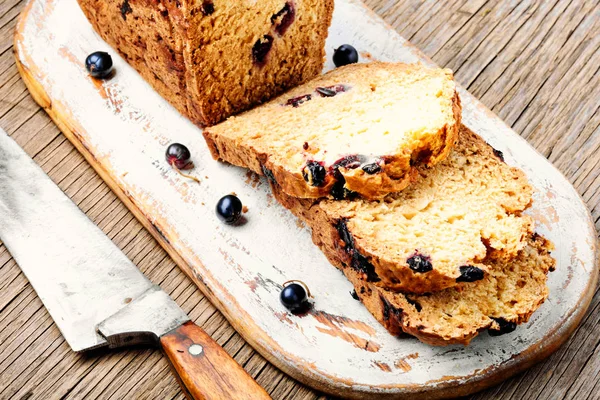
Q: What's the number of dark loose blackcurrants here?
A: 5